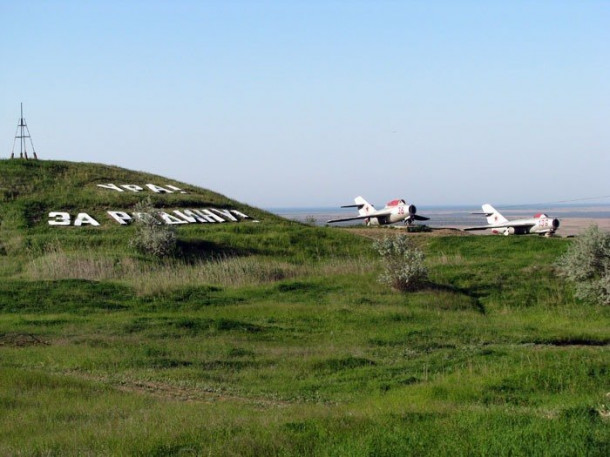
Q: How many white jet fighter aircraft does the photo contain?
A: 2